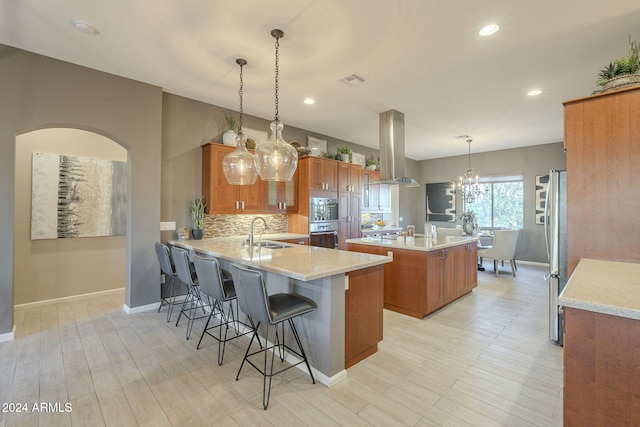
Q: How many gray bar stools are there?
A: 4